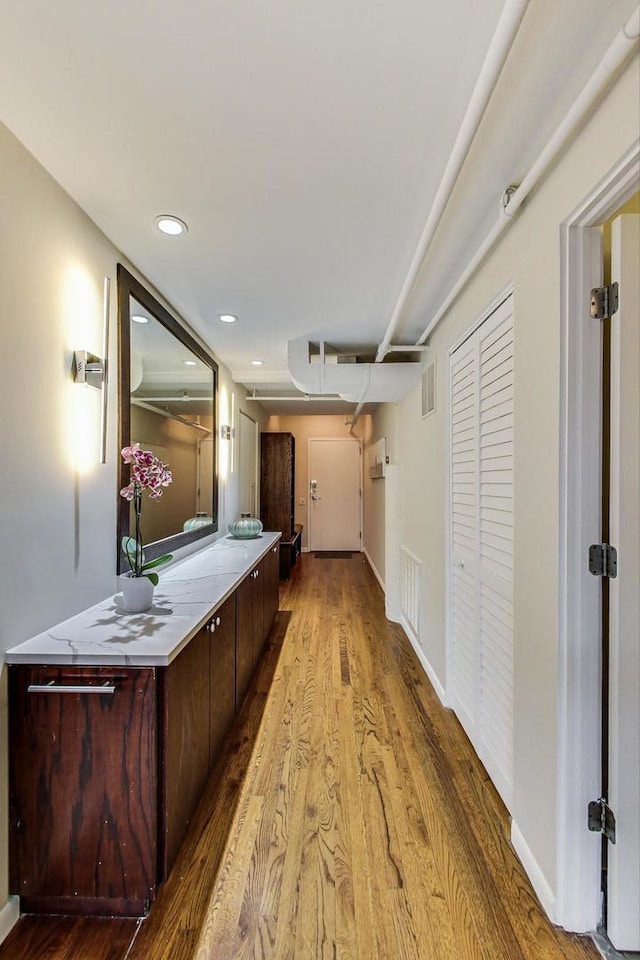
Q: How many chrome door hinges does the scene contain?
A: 3